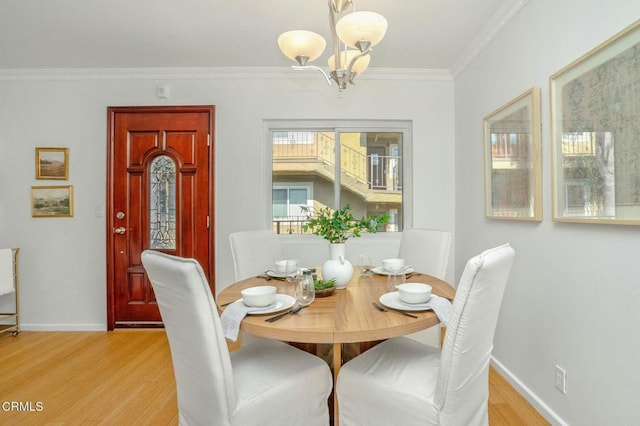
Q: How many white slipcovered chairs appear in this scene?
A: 4